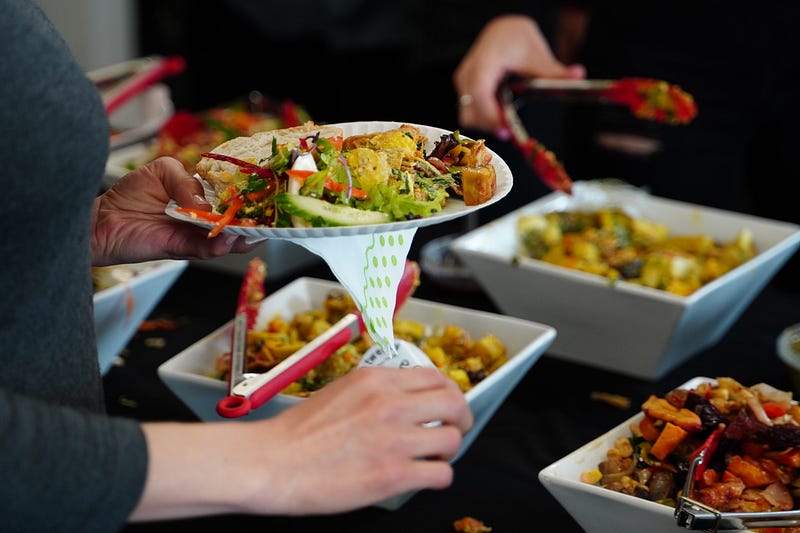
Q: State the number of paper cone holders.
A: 1